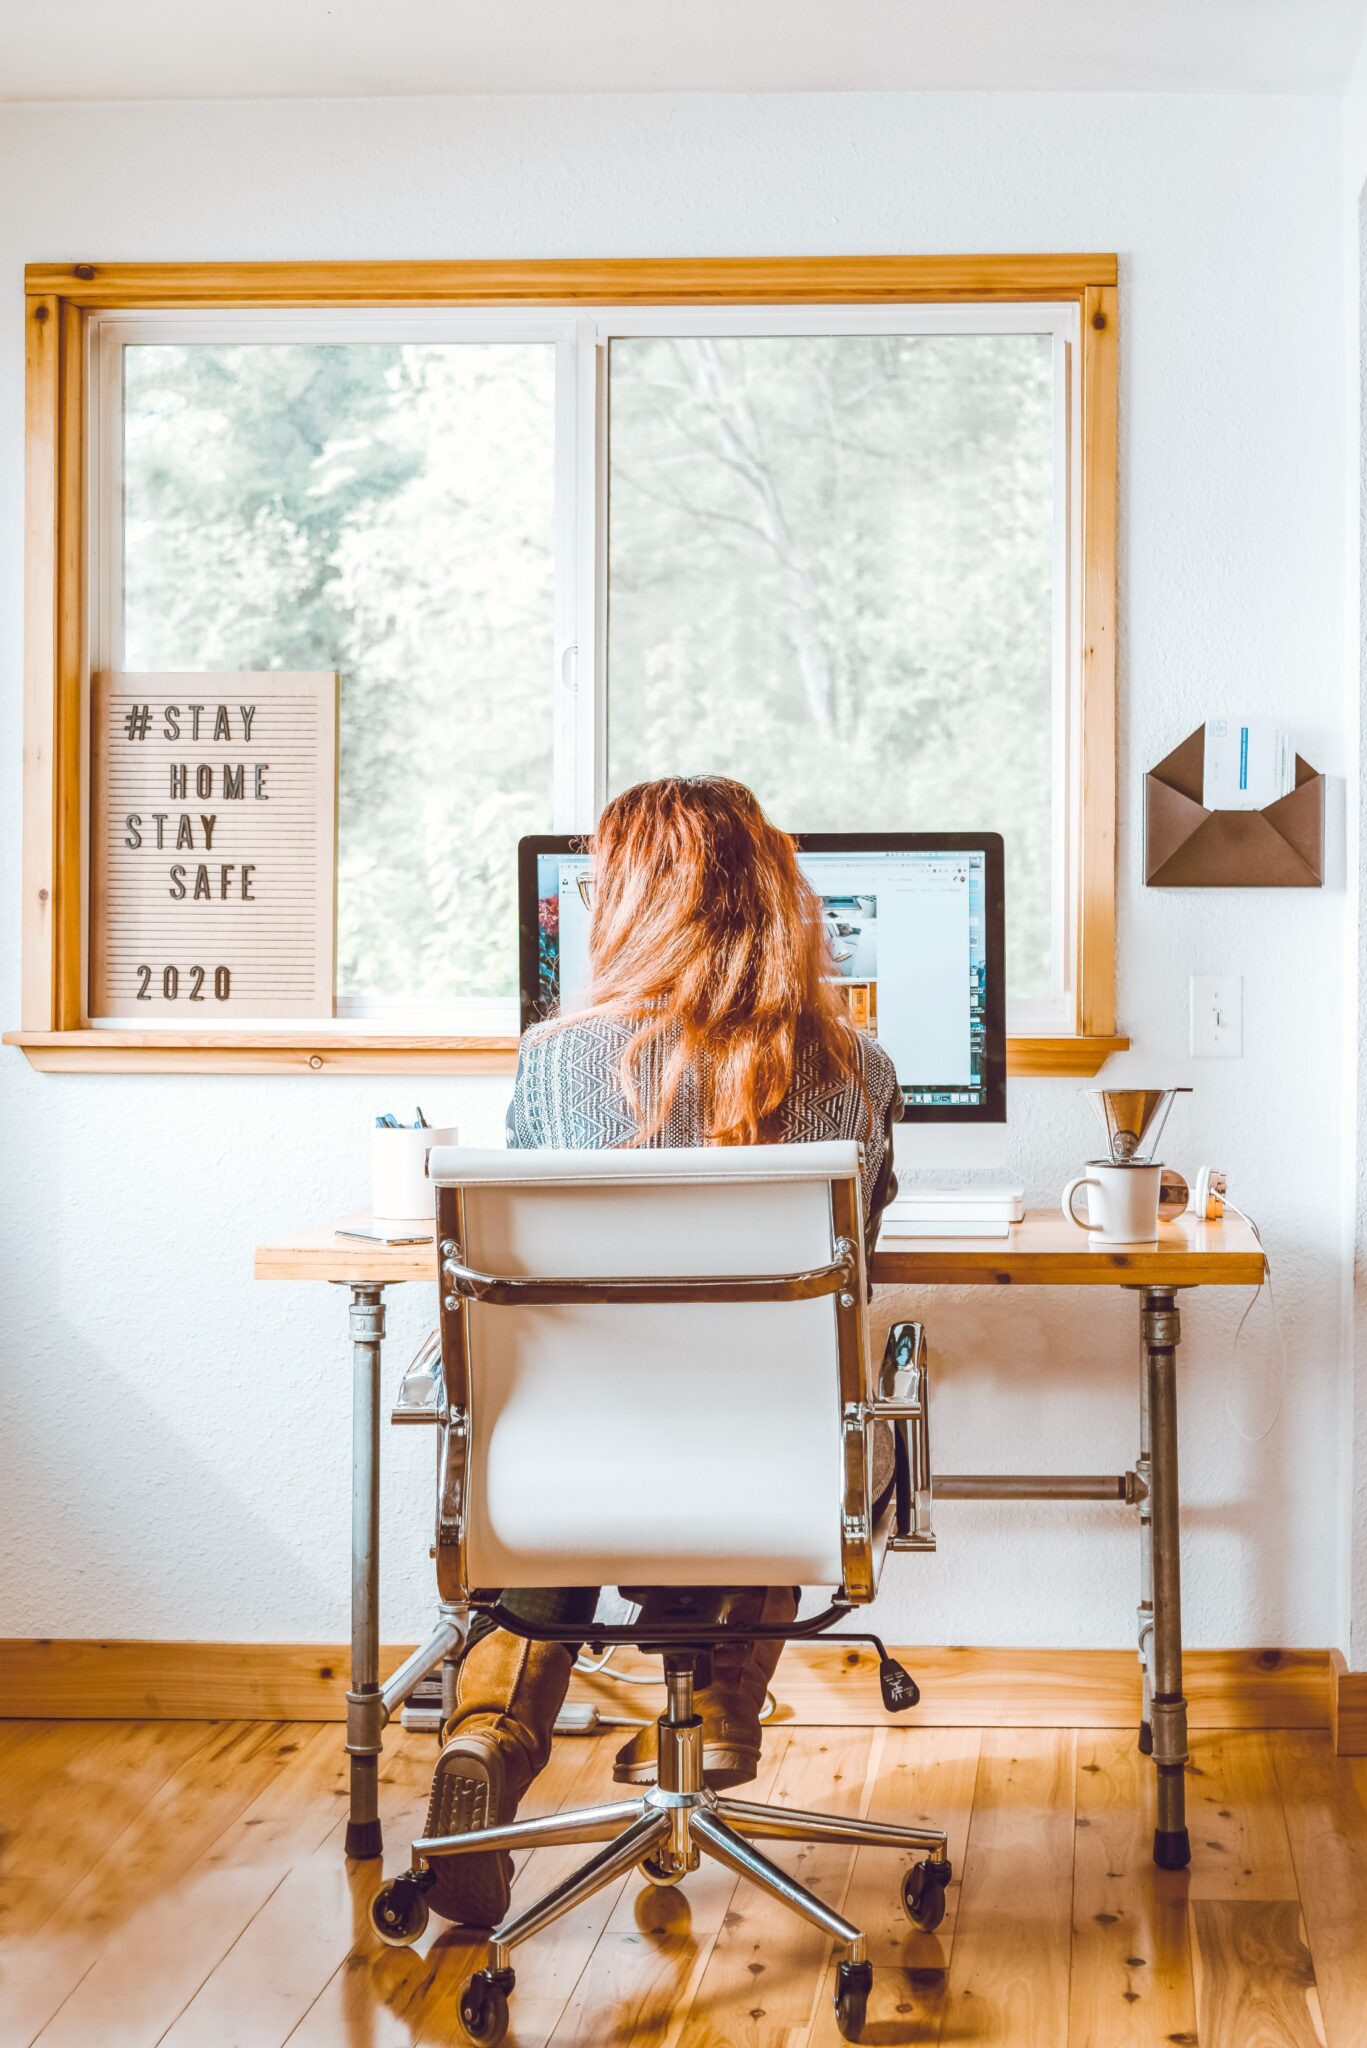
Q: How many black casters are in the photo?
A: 5